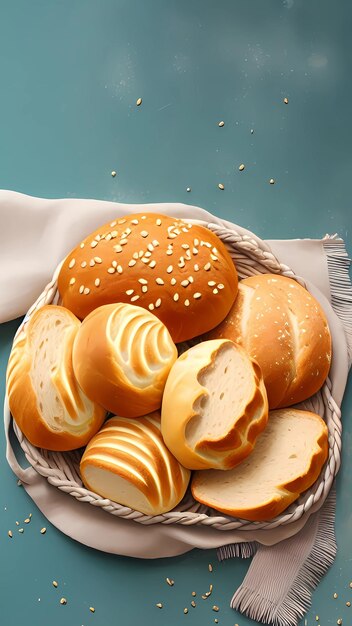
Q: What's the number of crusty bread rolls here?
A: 7